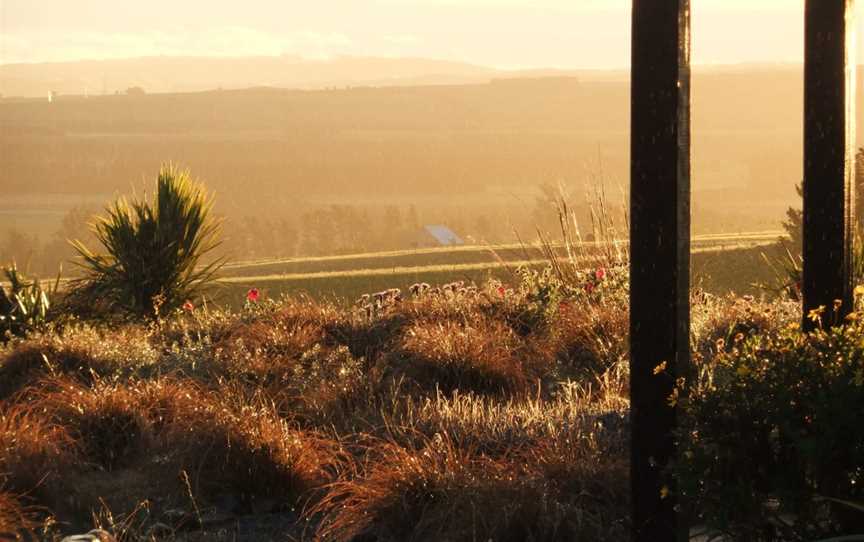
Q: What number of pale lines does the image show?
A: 2